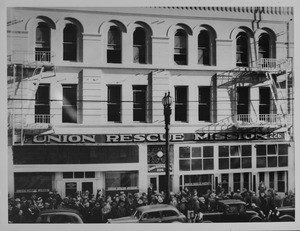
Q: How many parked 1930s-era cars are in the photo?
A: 4